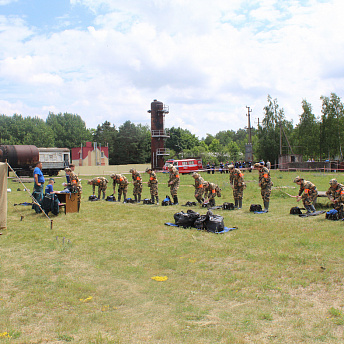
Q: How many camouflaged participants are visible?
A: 12